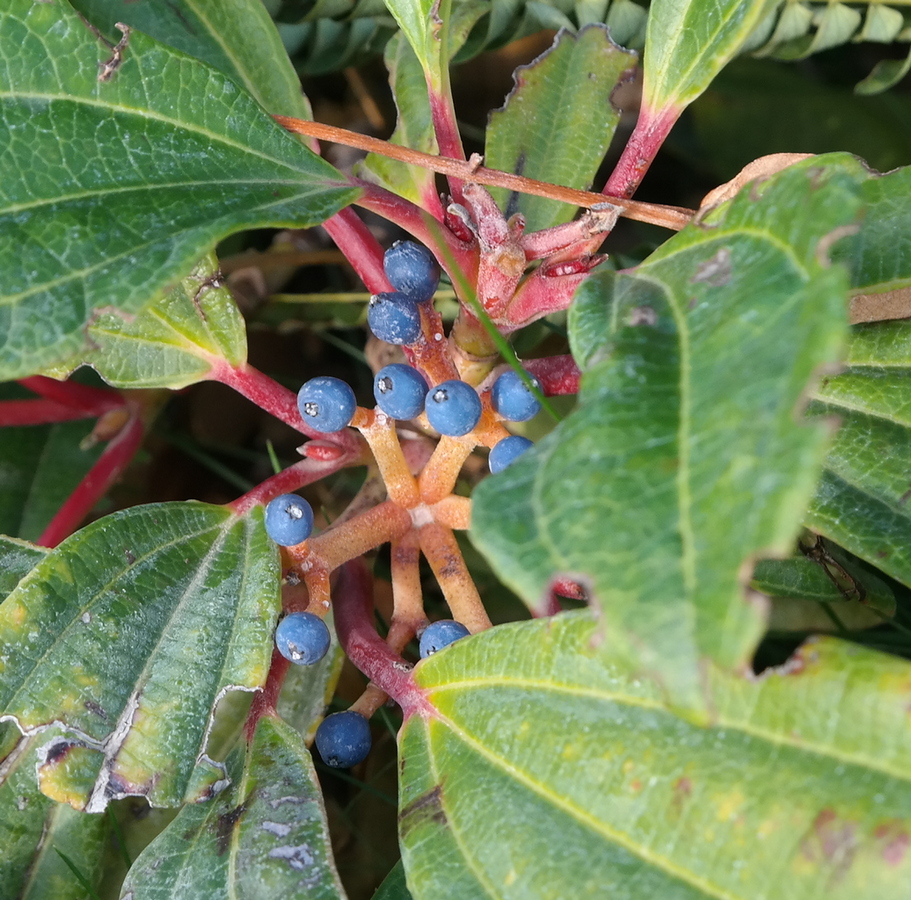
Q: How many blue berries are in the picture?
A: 11